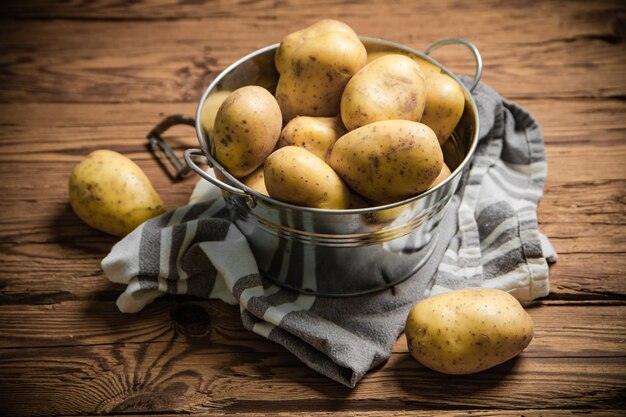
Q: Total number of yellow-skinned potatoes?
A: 11